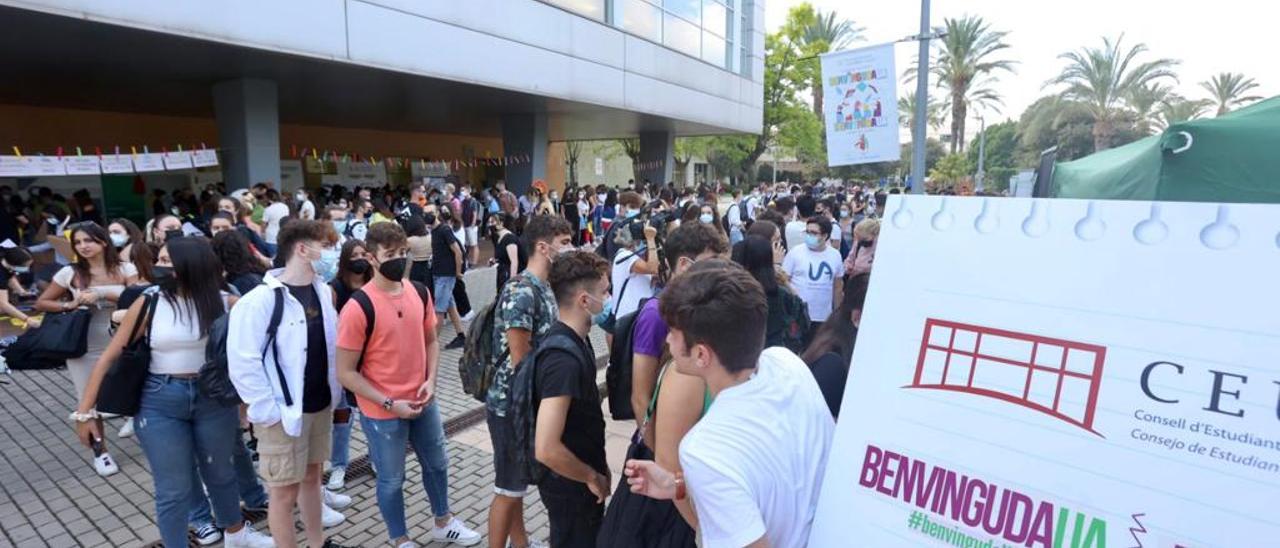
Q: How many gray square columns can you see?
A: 3